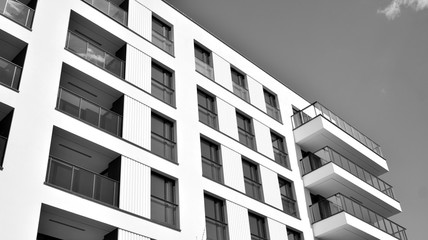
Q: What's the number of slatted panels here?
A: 13